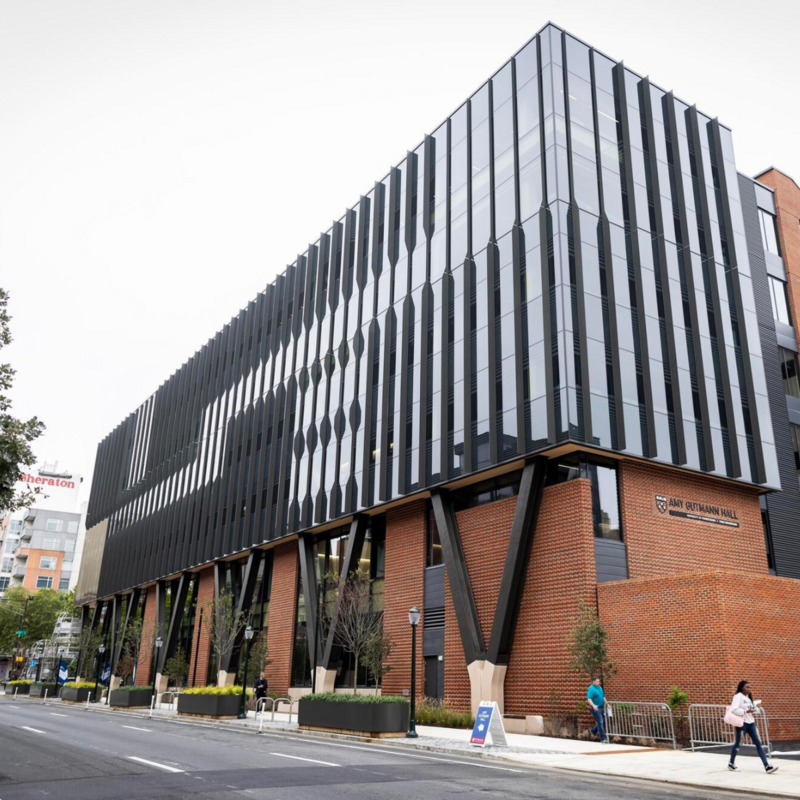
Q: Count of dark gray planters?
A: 6